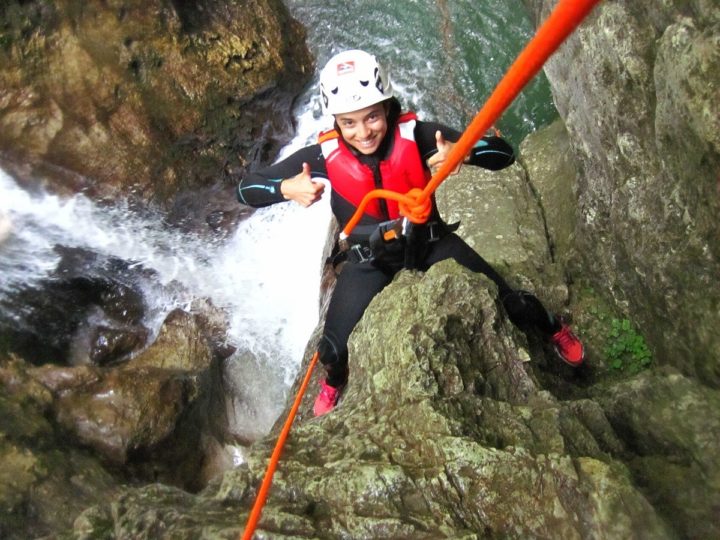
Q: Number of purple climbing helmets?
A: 0